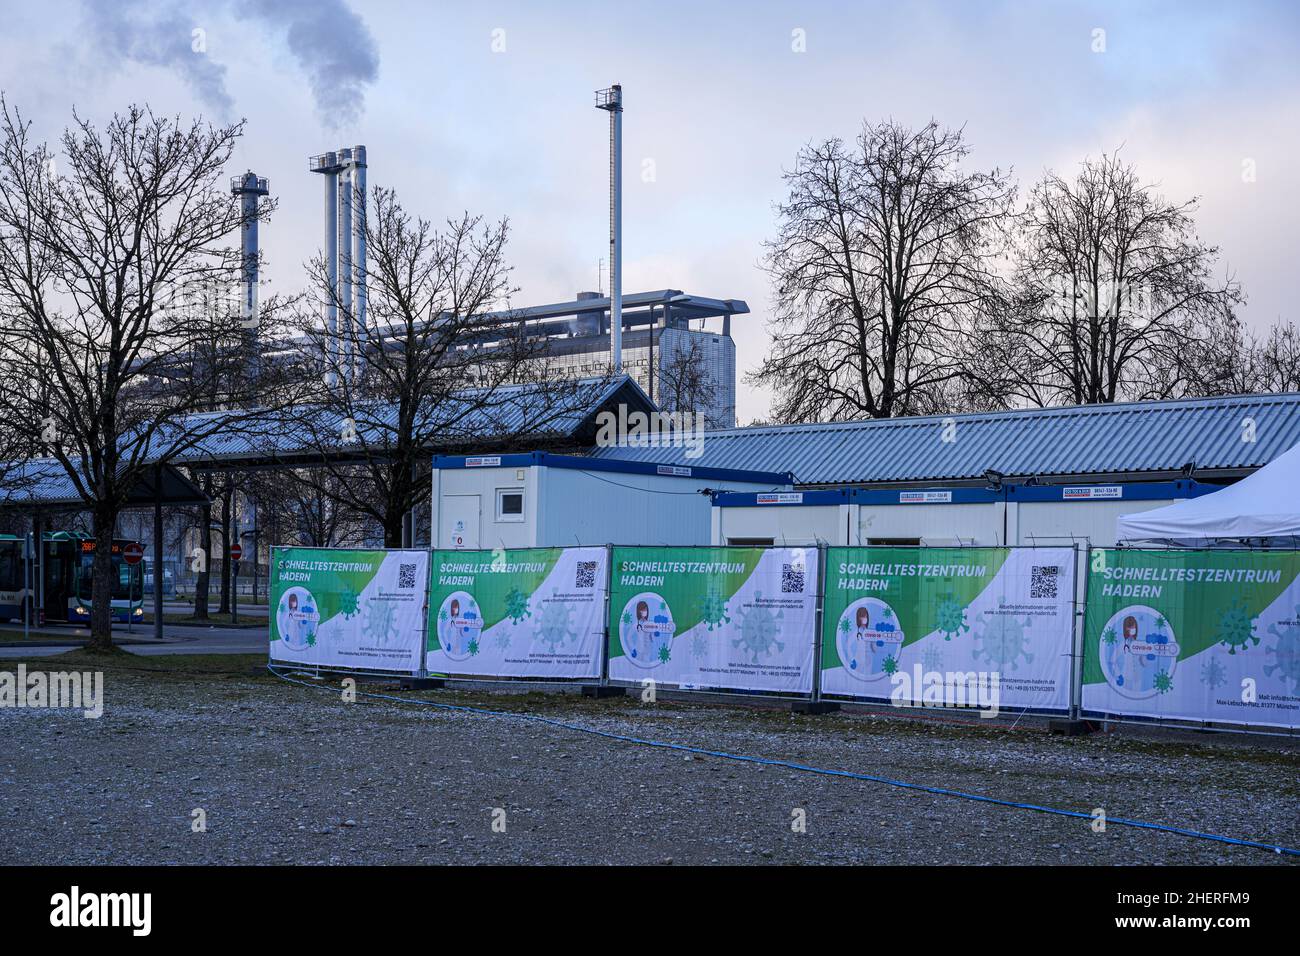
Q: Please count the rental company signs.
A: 5